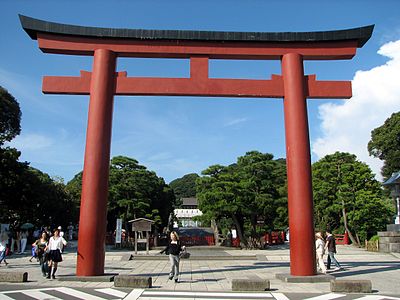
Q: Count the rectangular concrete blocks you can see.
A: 4